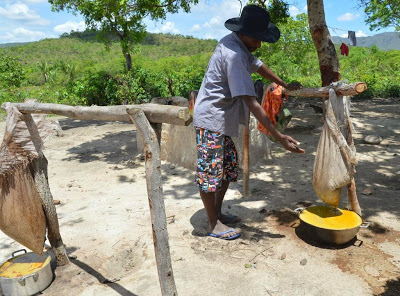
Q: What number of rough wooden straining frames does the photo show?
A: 2